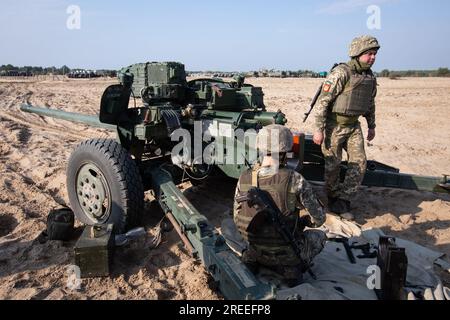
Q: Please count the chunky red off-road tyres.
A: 0